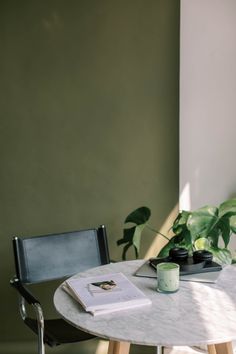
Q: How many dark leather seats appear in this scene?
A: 1